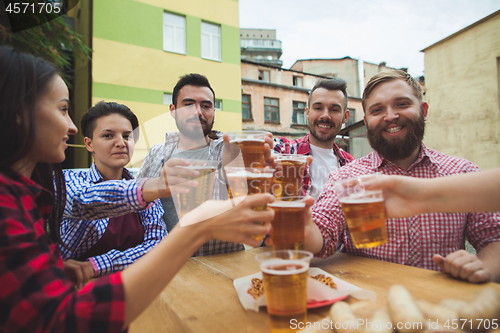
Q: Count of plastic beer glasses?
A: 7